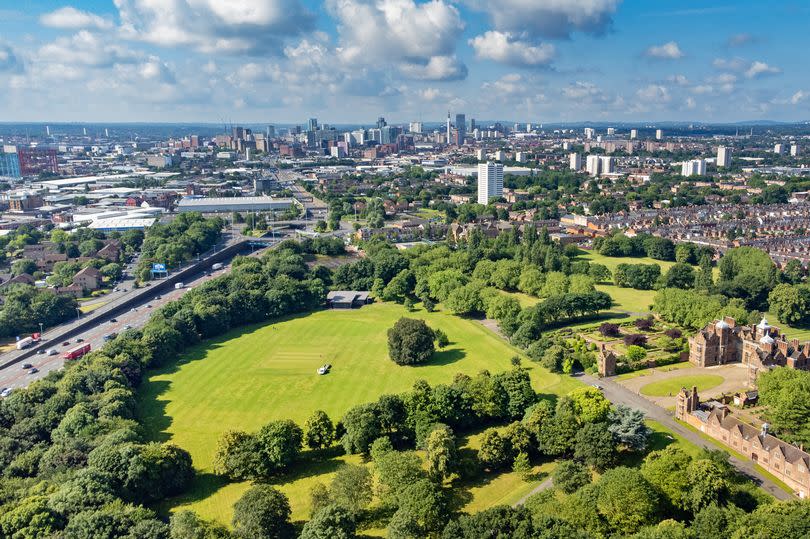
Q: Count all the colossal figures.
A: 0